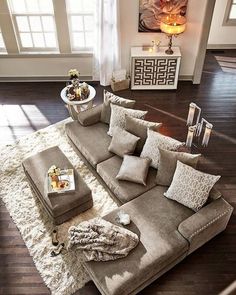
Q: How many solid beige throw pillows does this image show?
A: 5